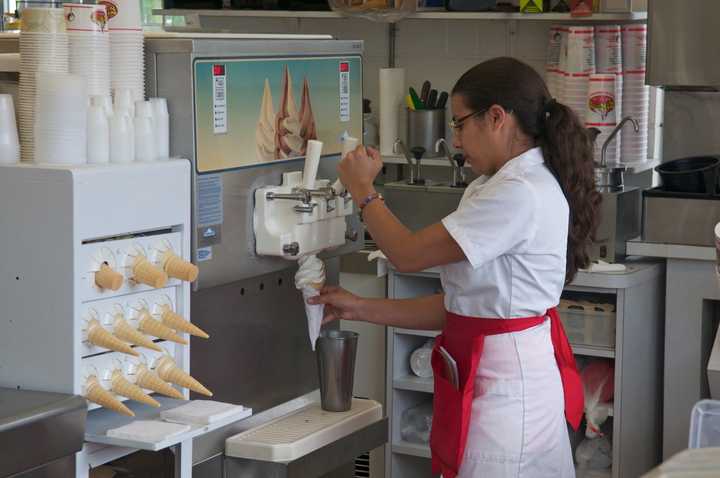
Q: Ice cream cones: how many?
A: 12